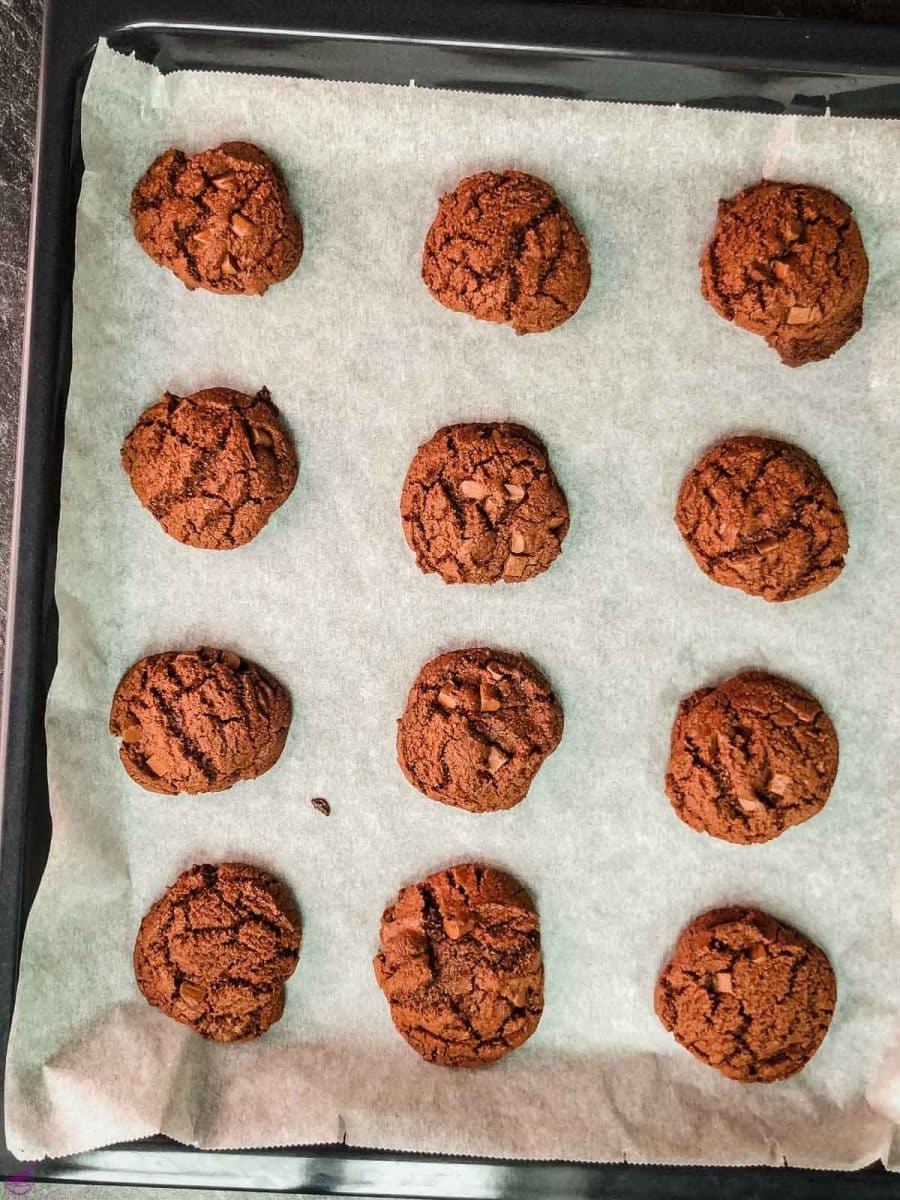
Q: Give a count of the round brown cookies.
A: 12